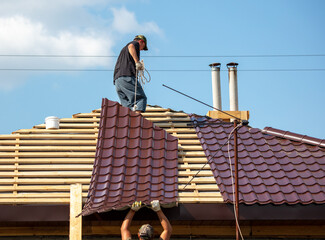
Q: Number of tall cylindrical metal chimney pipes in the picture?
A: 2